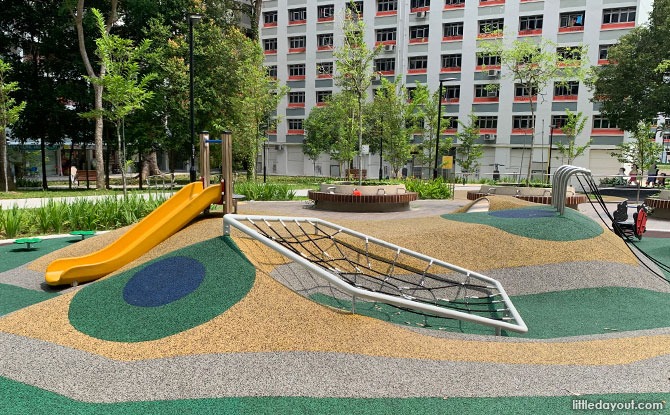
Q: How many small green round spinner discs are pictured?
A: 2